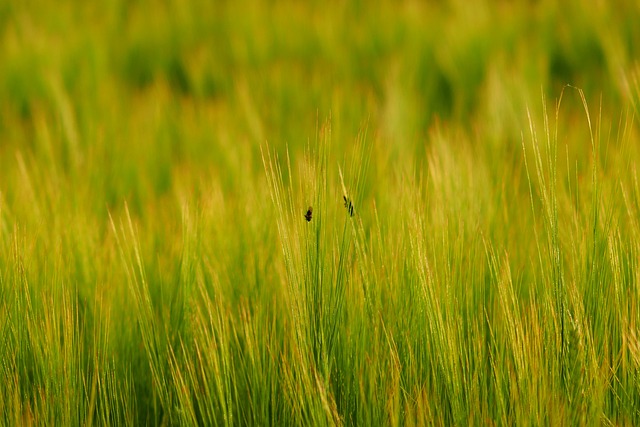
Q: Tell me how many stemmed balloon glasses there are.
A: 0